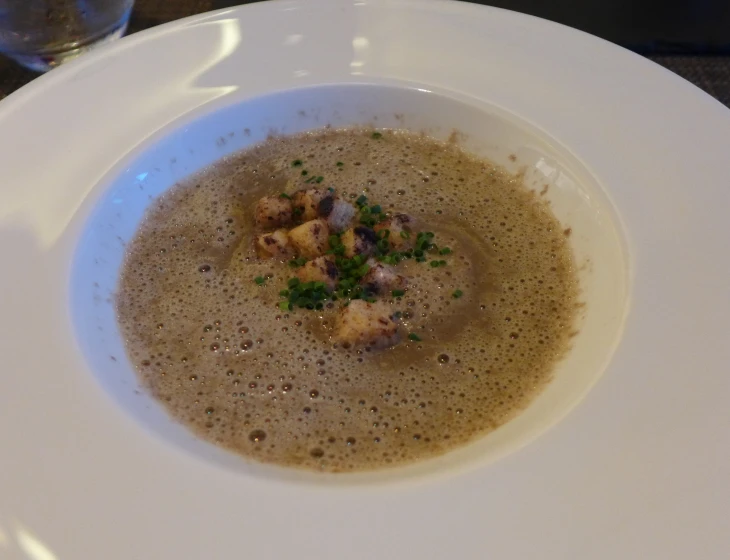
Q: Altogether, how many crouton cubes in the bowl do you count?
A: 10